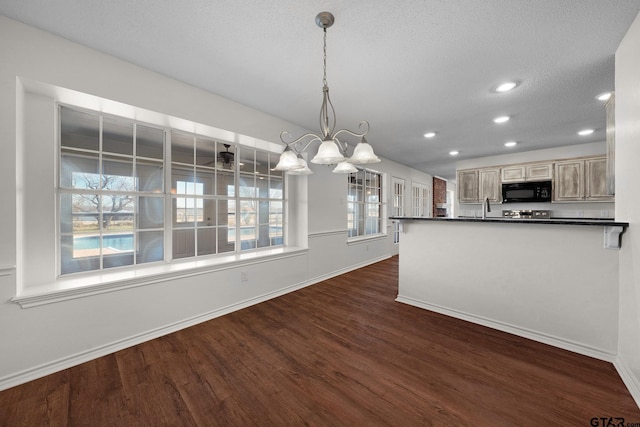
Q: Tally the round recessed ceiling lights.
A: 7